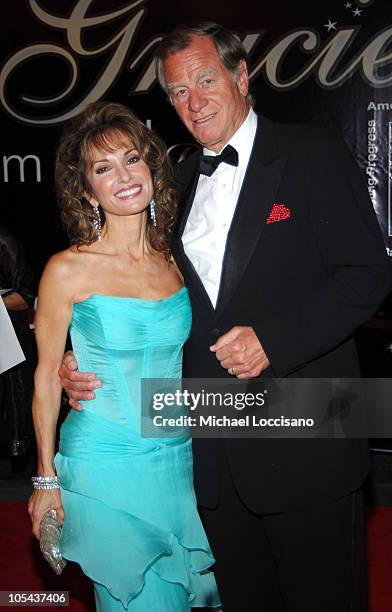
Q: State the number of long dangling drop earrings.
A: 2